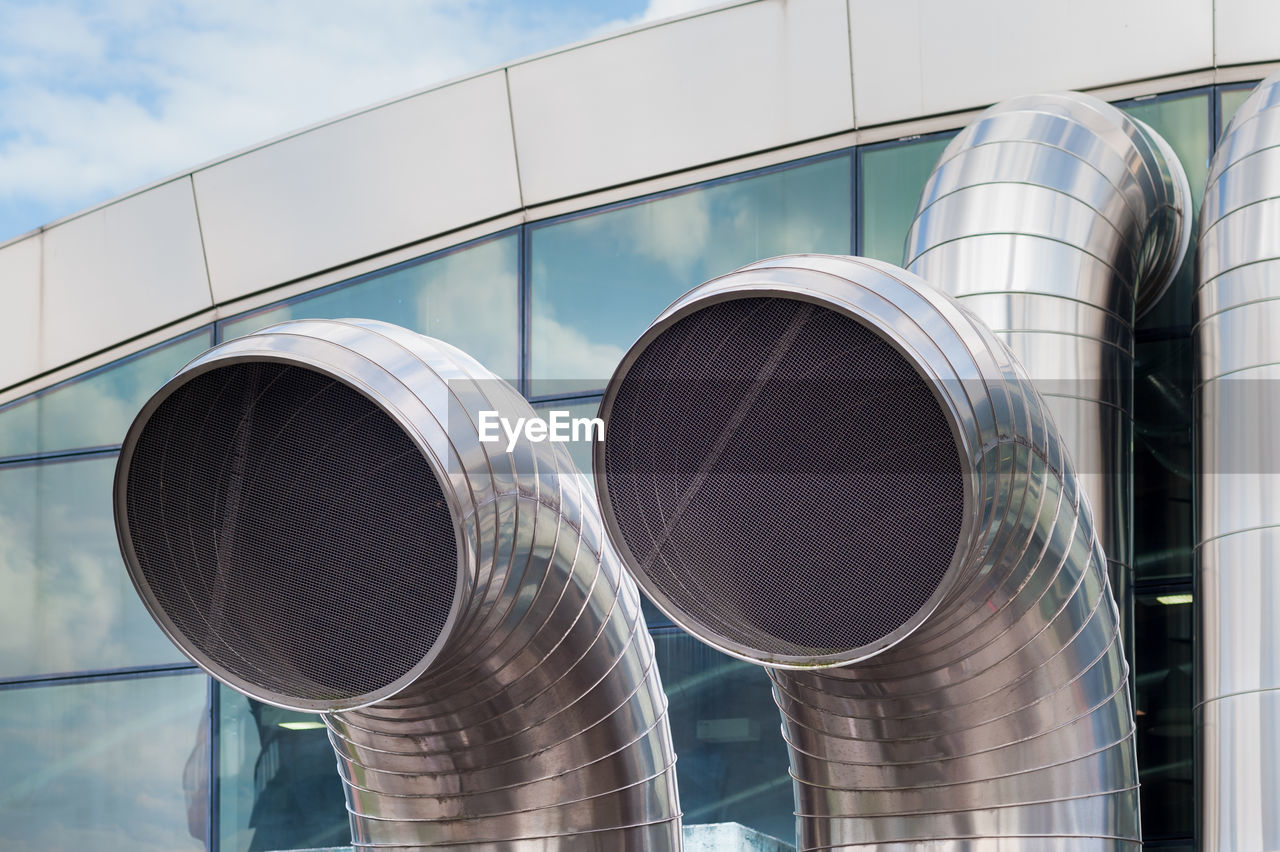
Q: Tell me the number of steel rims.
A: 2